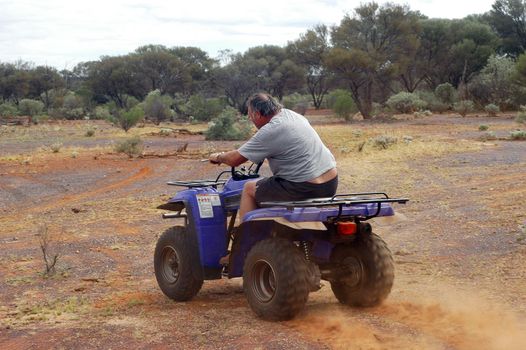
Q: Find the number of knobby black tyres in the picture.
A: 3